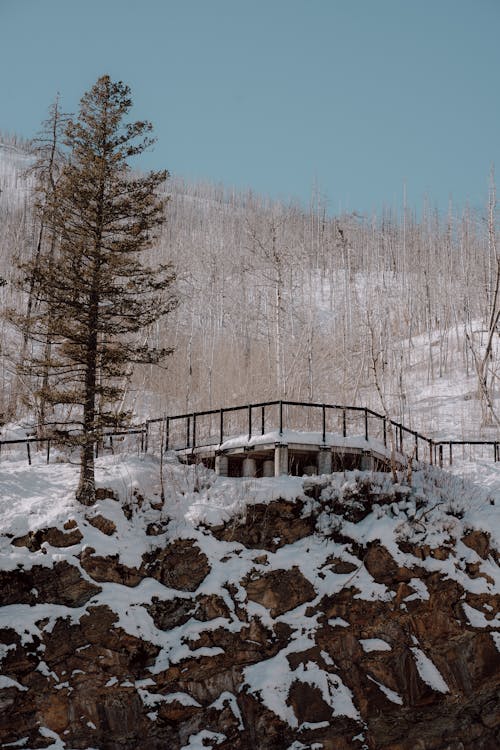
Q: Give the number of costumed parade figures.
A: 0